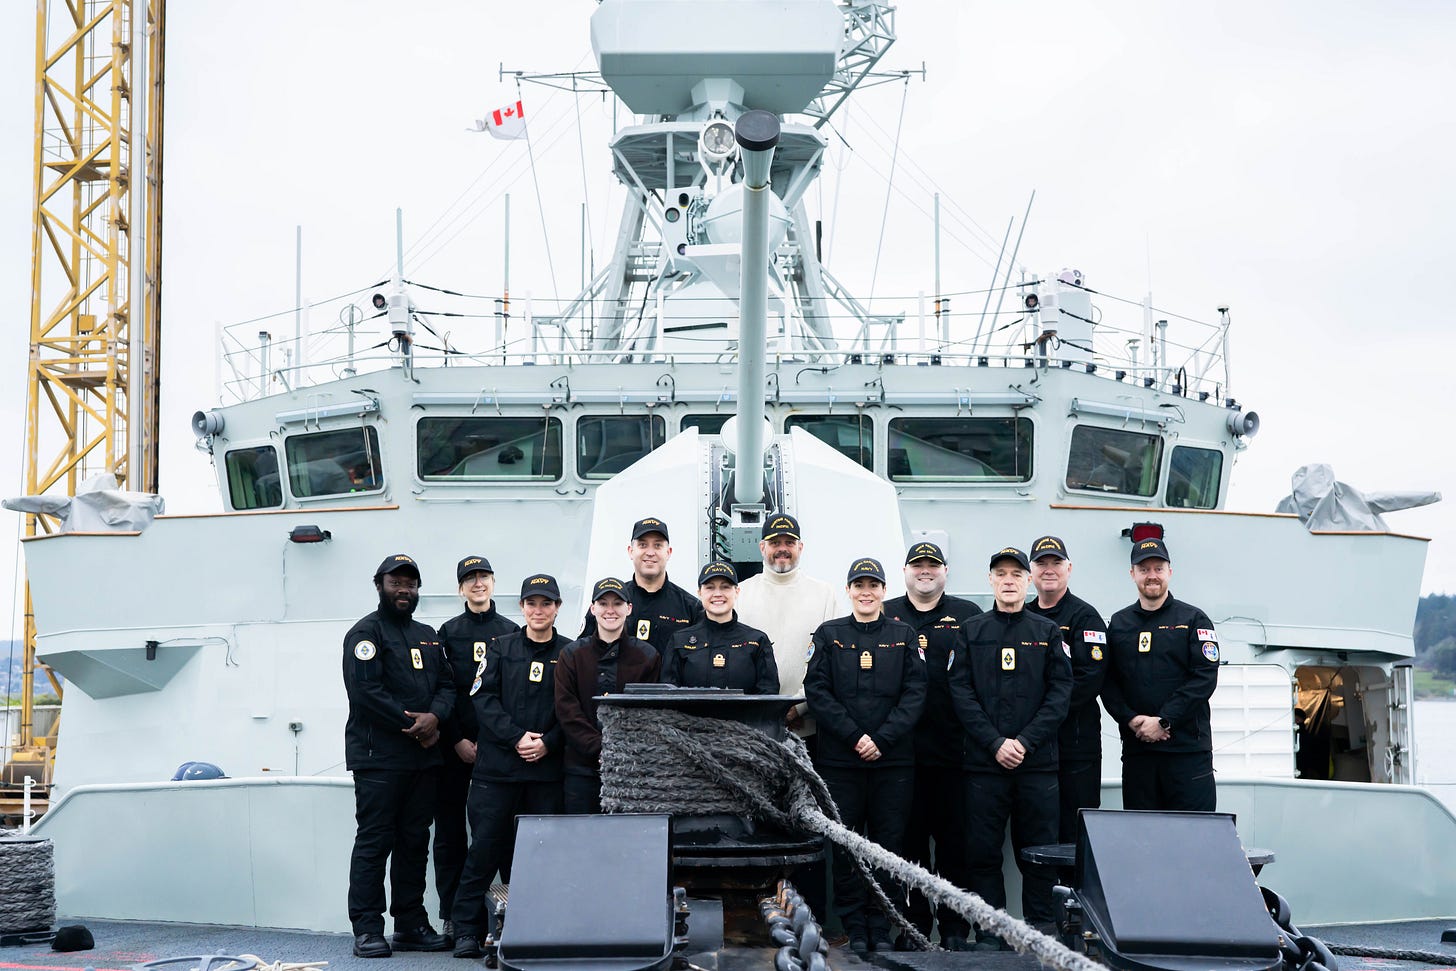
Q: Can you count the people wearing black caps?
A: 12